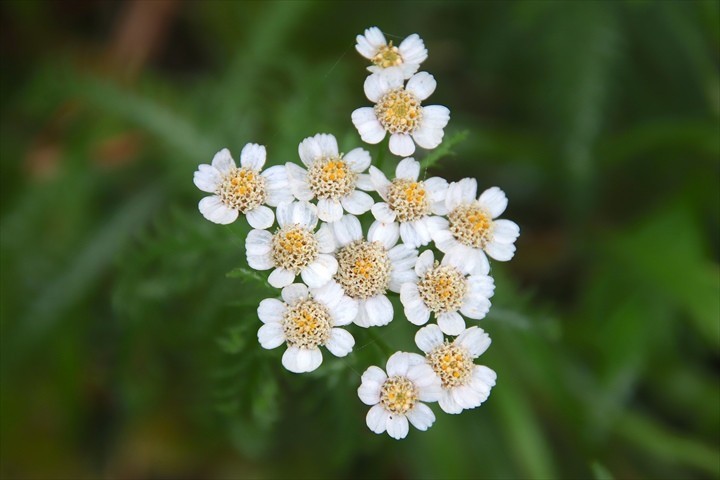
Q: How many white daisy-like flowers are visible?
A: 12